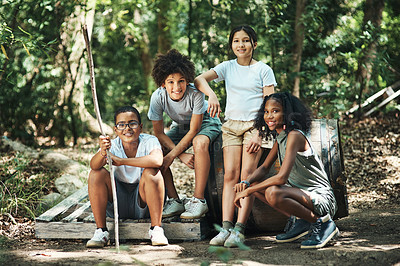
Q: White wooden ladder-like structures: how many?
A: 1